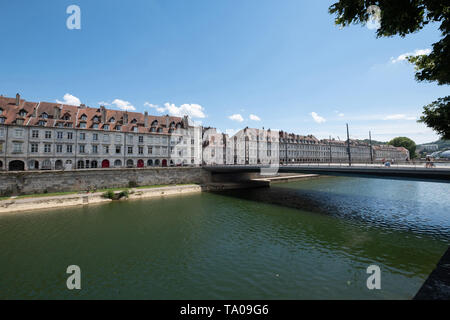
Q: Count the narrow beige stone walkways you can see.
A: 1